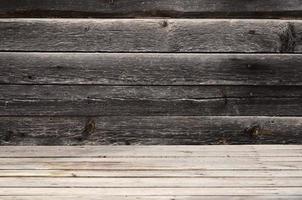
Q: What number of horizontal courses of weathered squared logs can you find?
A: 5